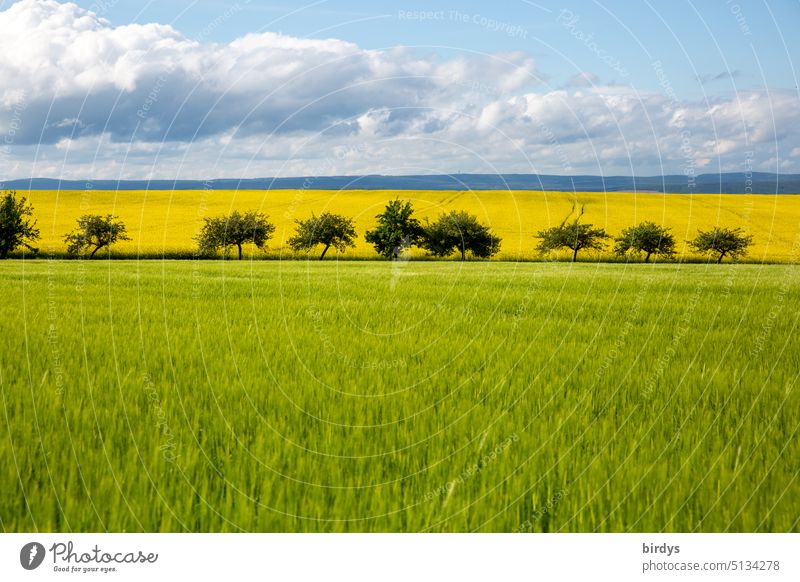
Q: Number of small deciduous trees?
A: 9